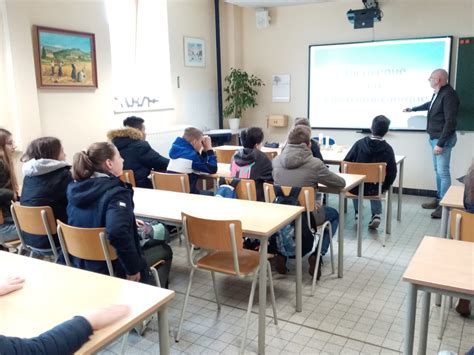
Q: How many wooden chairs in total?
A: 12